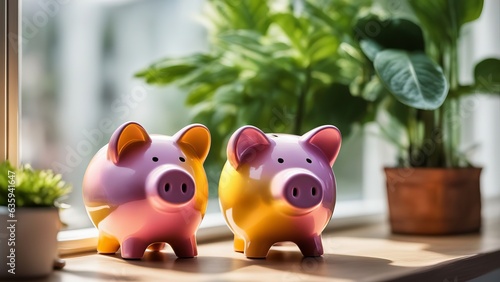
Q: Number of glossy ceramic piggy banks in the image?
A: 2